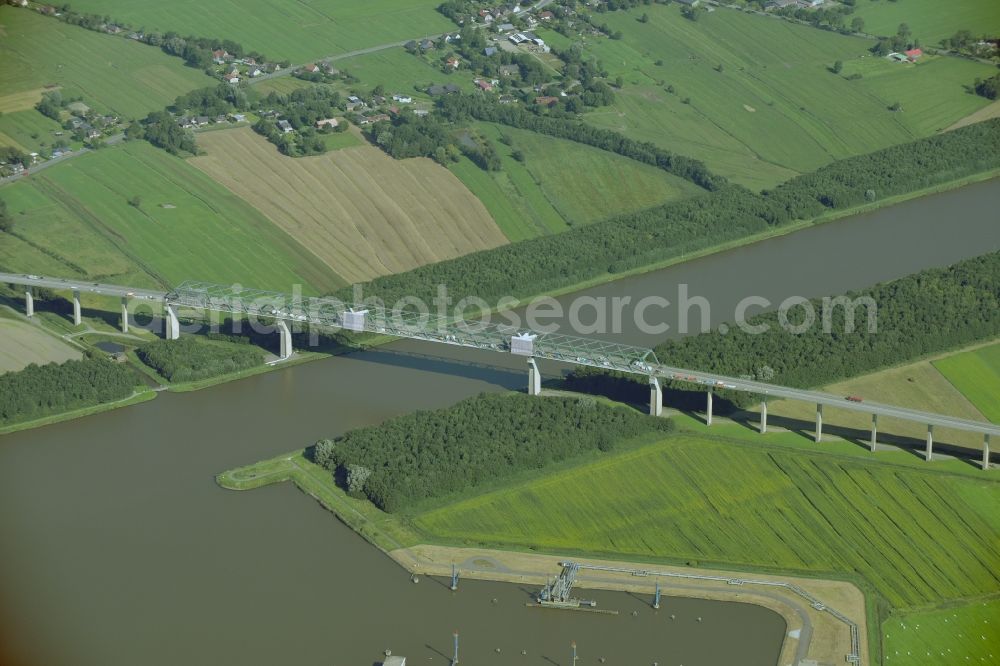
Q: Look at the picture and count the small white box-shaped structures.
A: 2